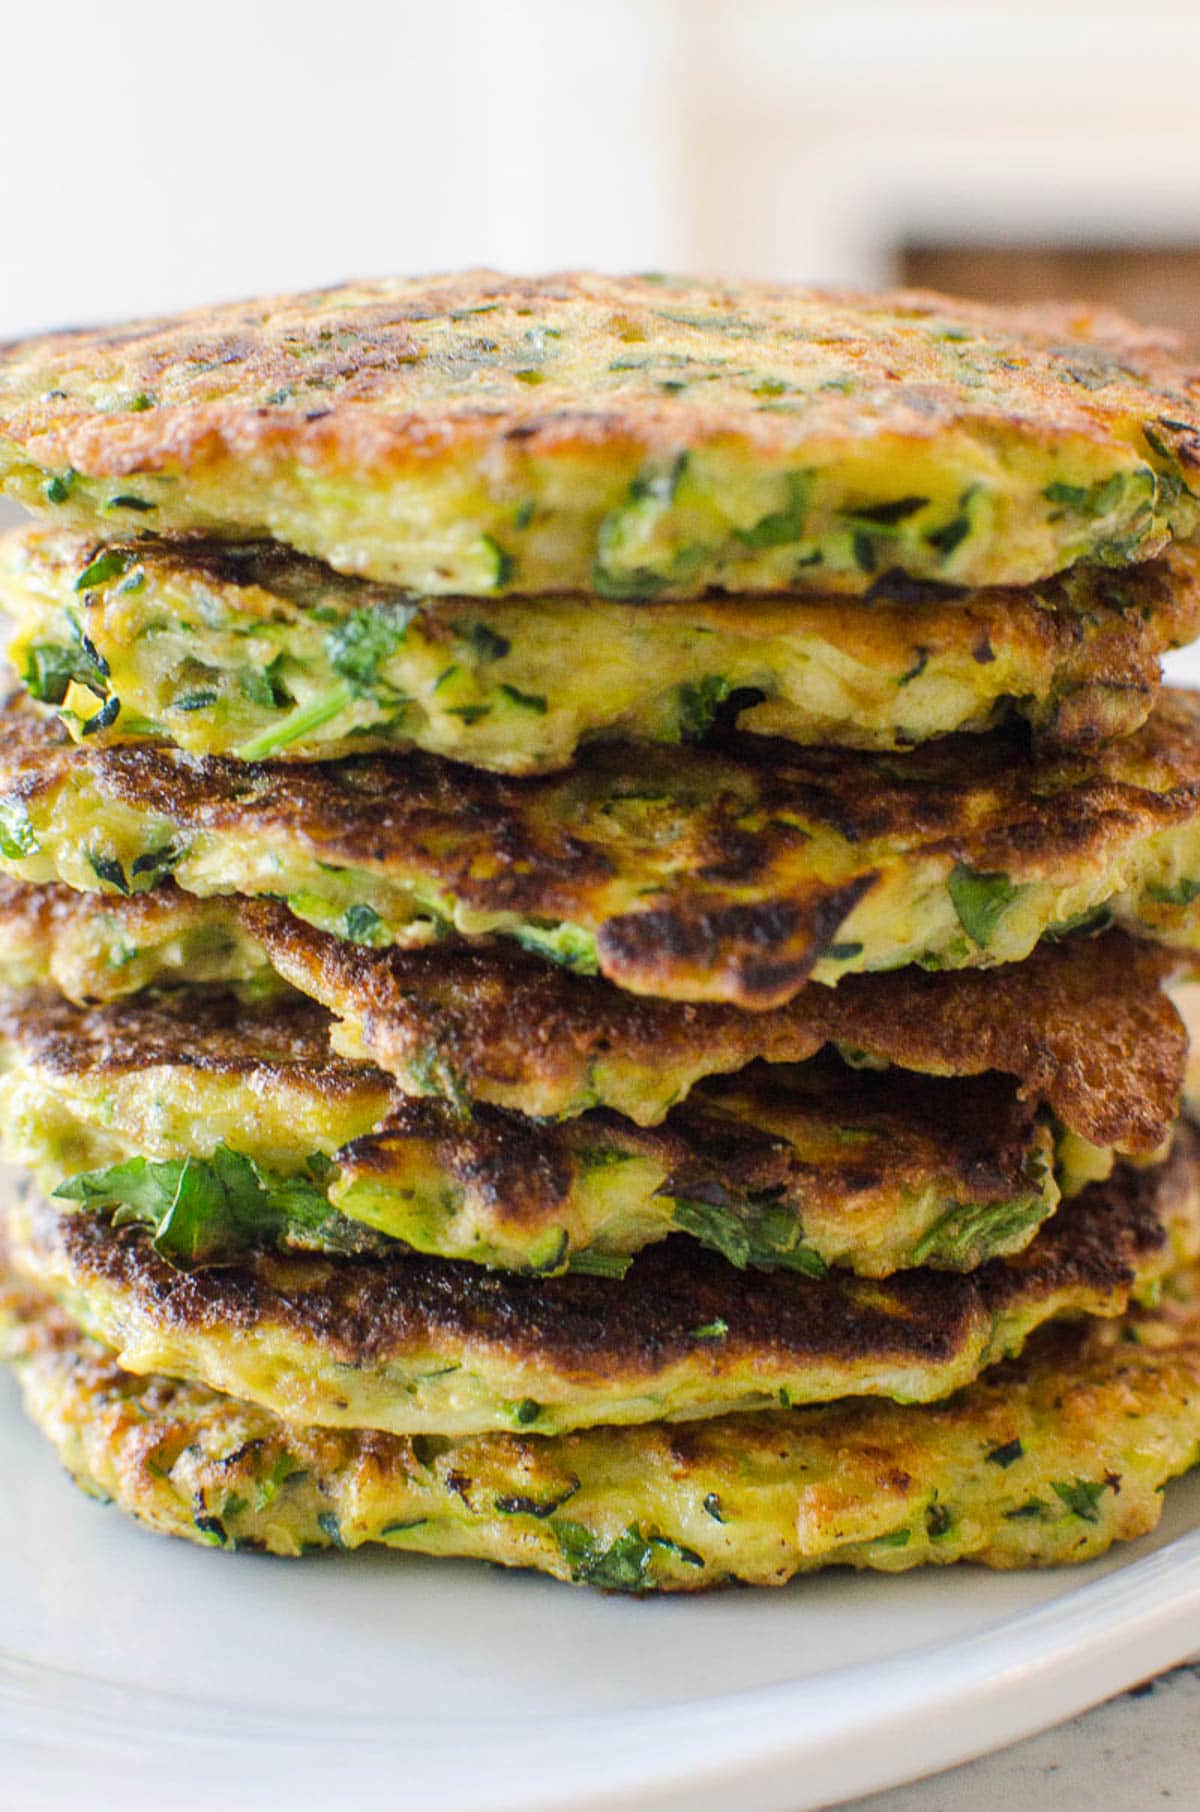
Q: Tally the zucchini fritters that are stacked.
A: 7